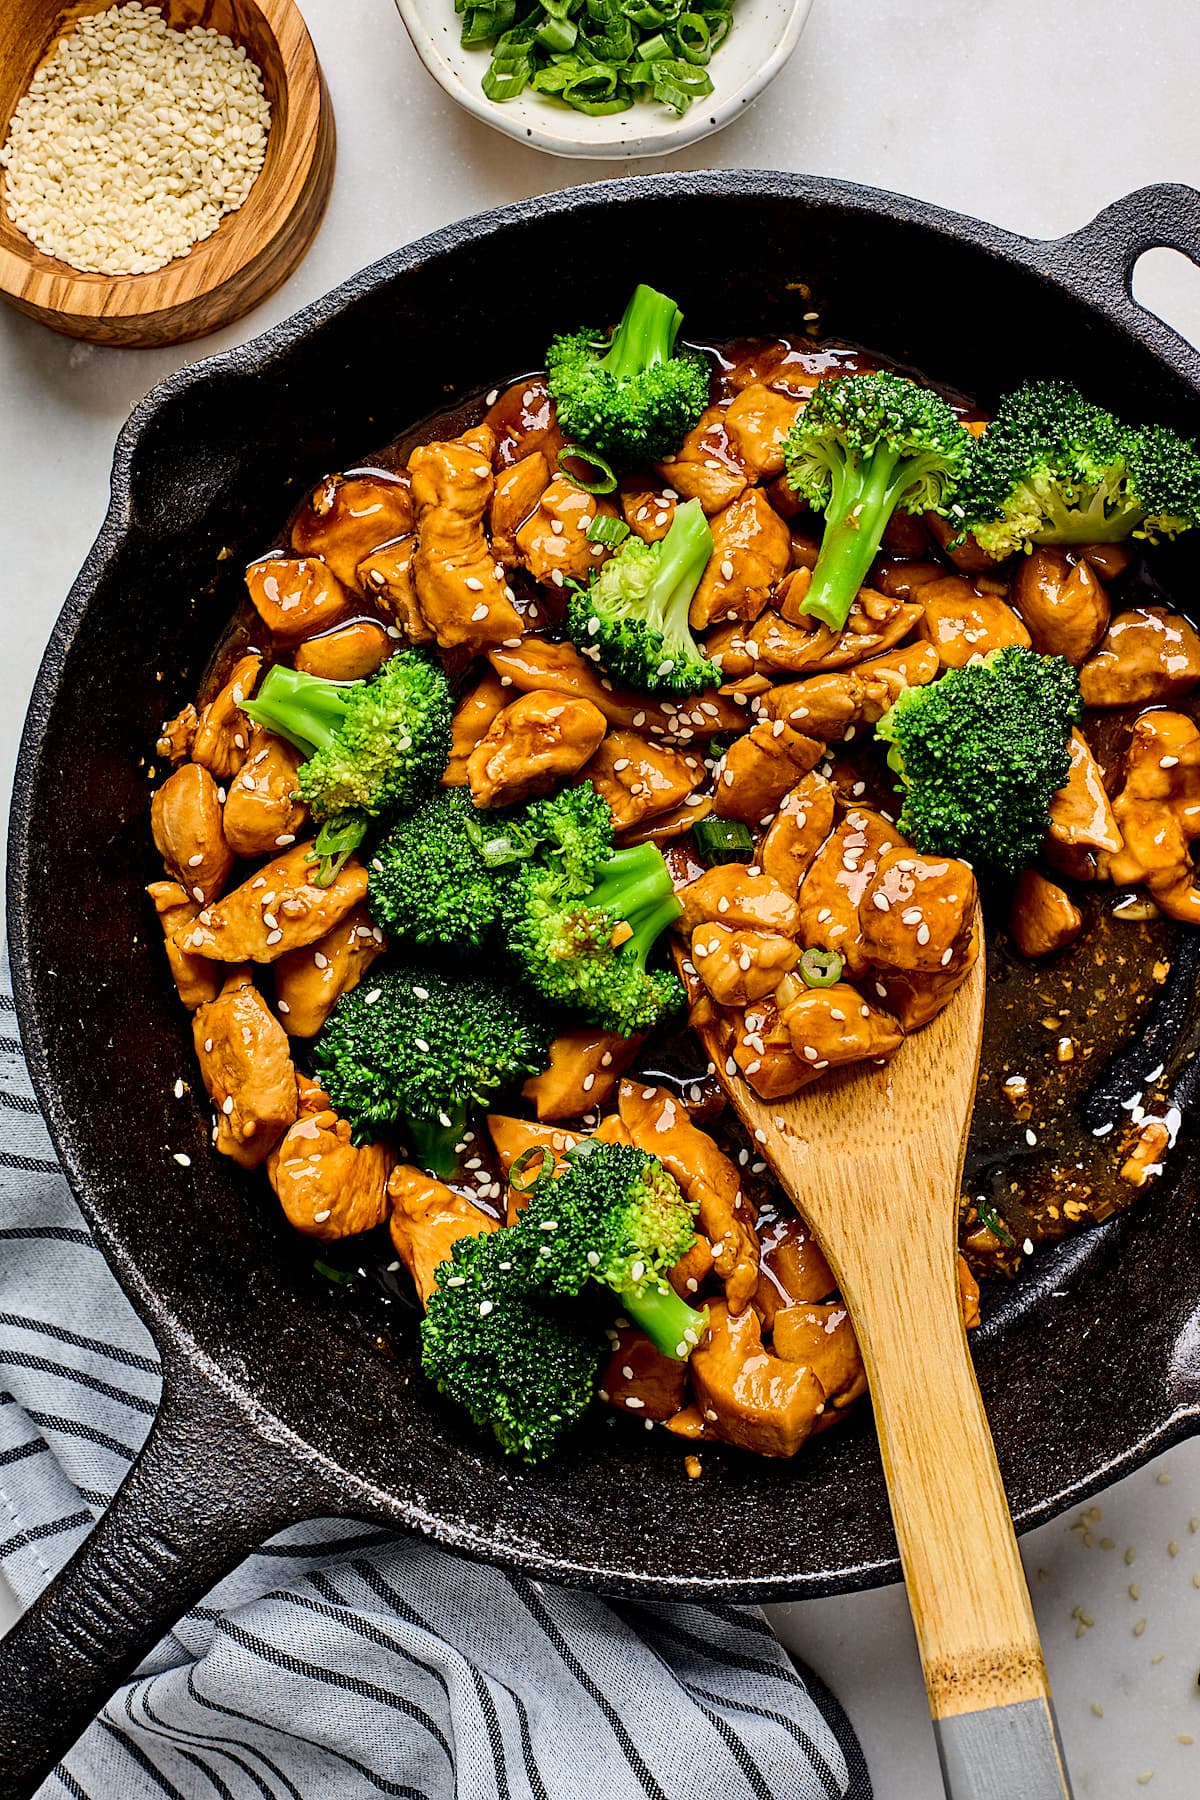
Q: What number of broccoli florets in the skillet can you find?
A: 11